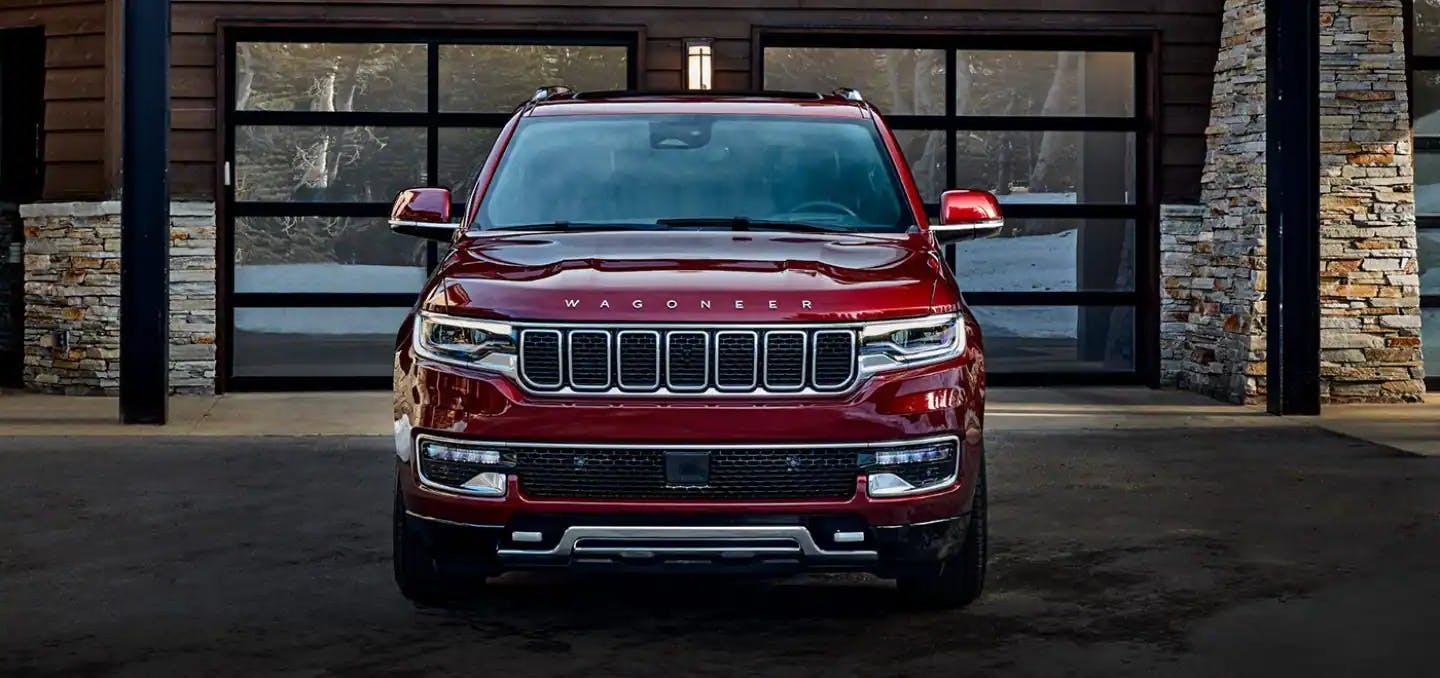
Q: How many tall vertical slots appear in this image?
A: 7